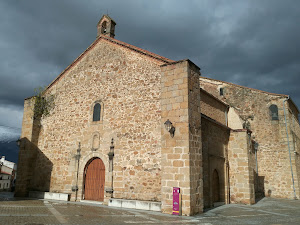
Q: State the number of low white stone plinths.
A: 2